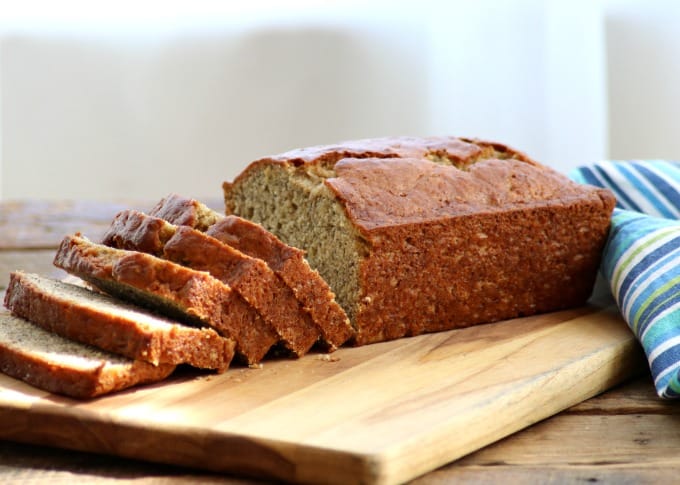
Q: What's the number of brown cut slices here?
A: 5